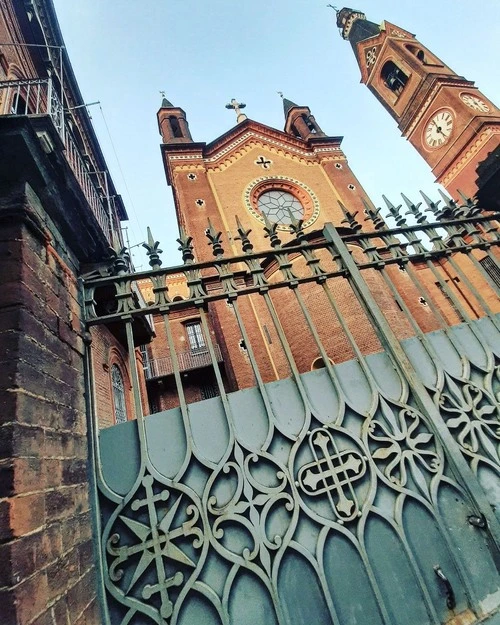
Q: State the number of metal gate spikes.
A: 14